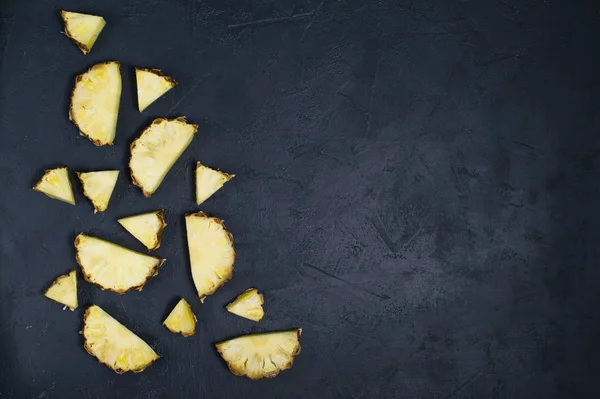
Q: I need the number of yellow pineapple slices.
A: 15